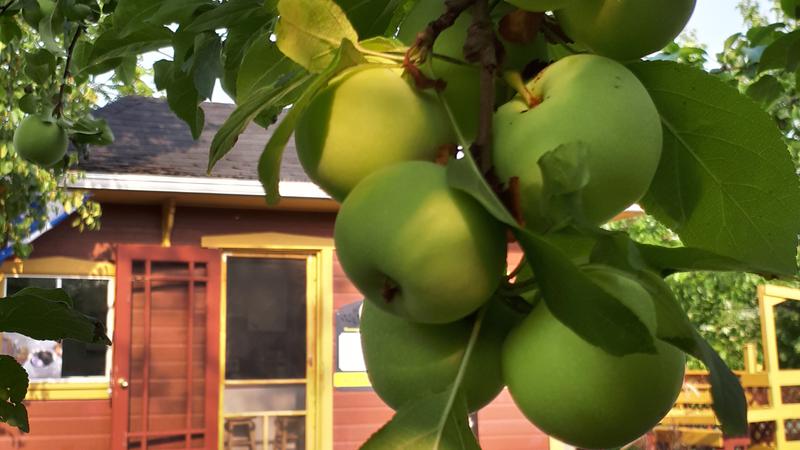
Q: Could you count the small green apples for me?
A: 1